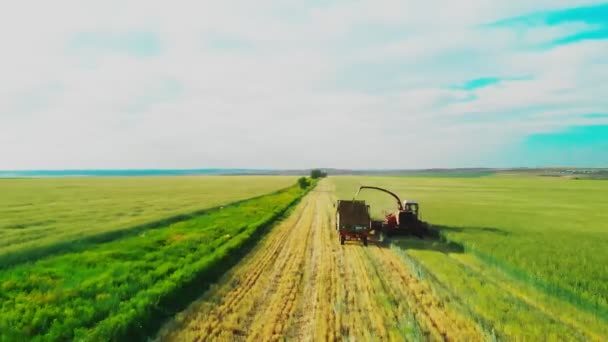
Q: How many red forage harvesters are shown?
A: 1